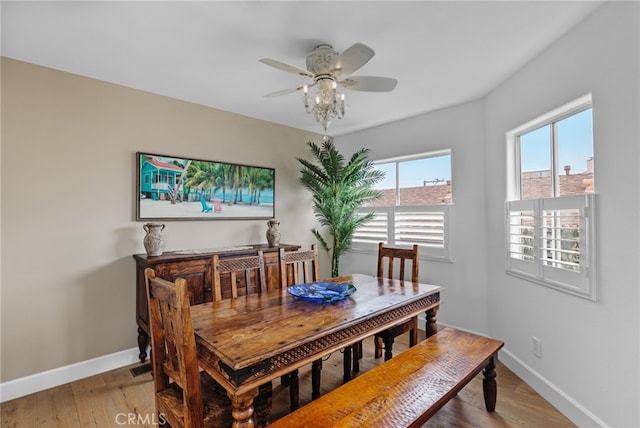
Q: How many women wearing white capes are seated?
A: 0